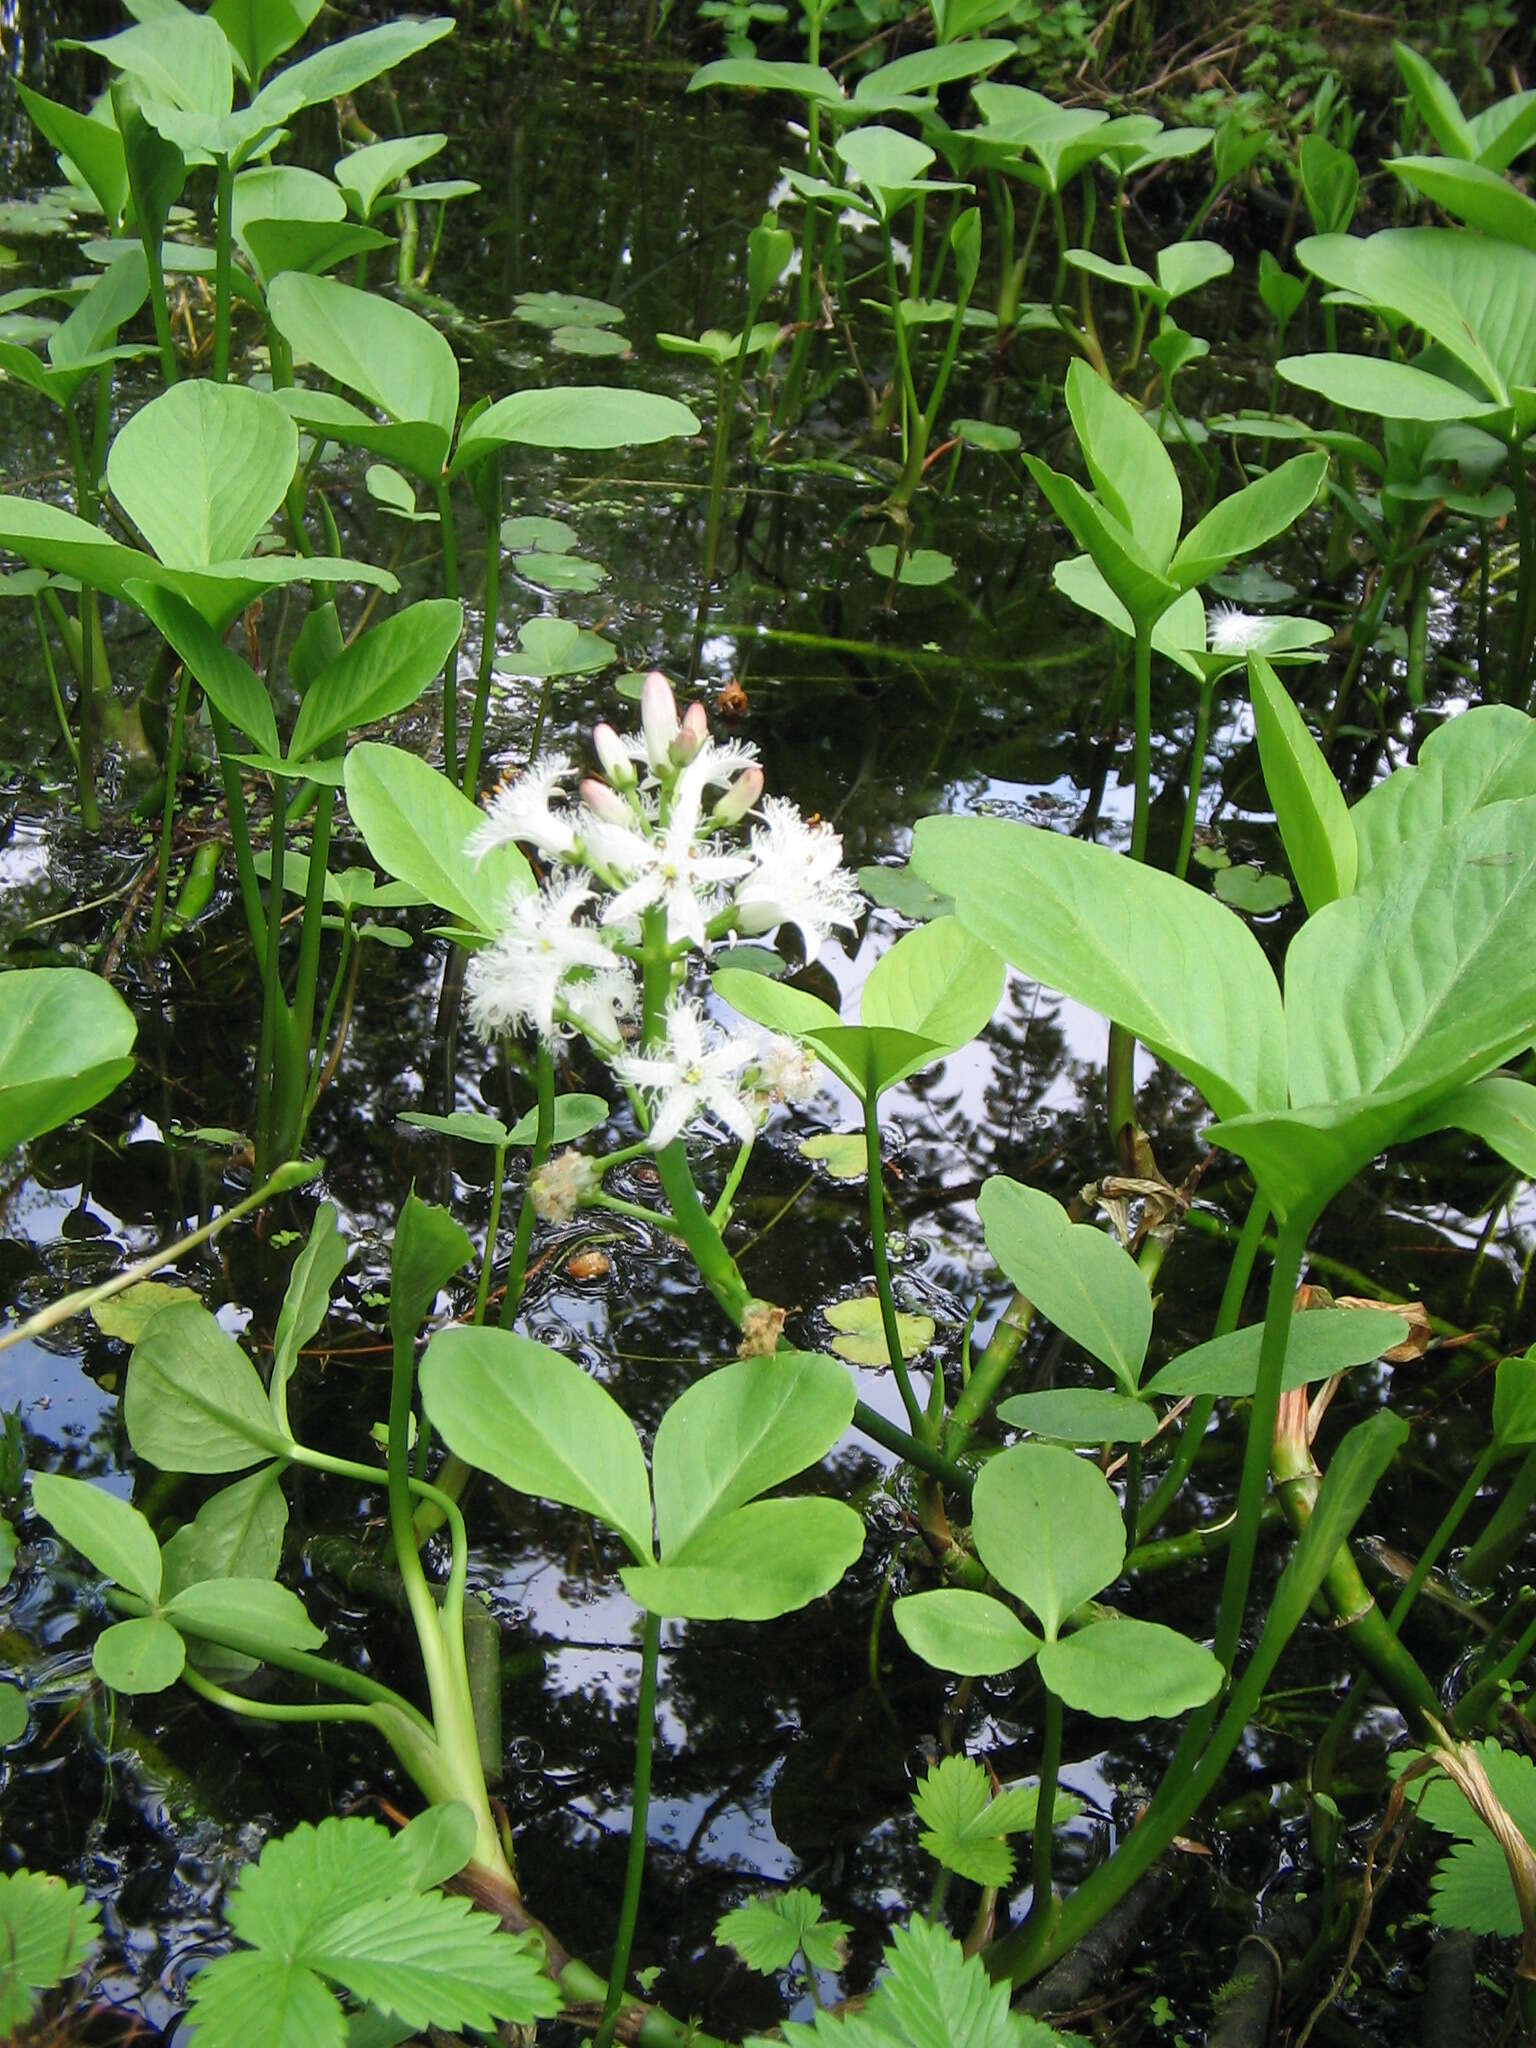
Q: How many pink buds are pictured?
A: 6